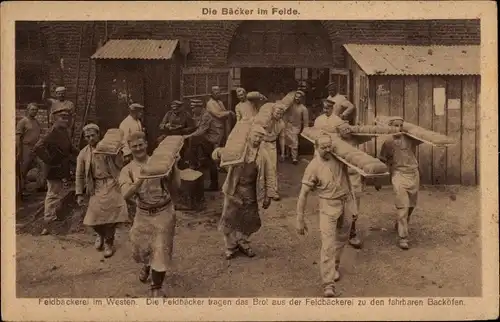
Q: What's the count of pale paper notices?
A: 2